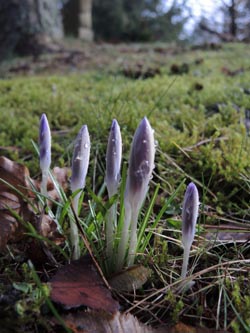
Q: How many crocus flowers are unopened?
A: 5